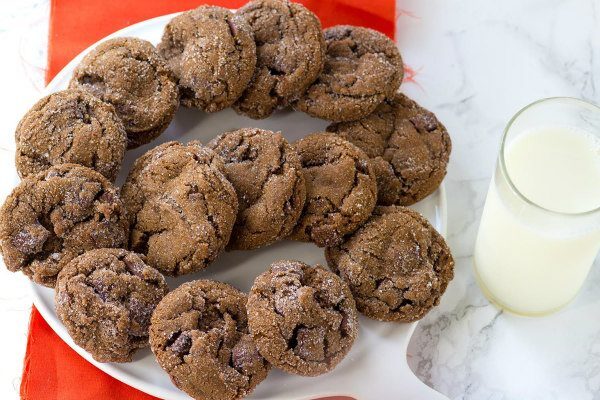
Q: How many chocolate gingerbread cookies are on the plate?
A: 14